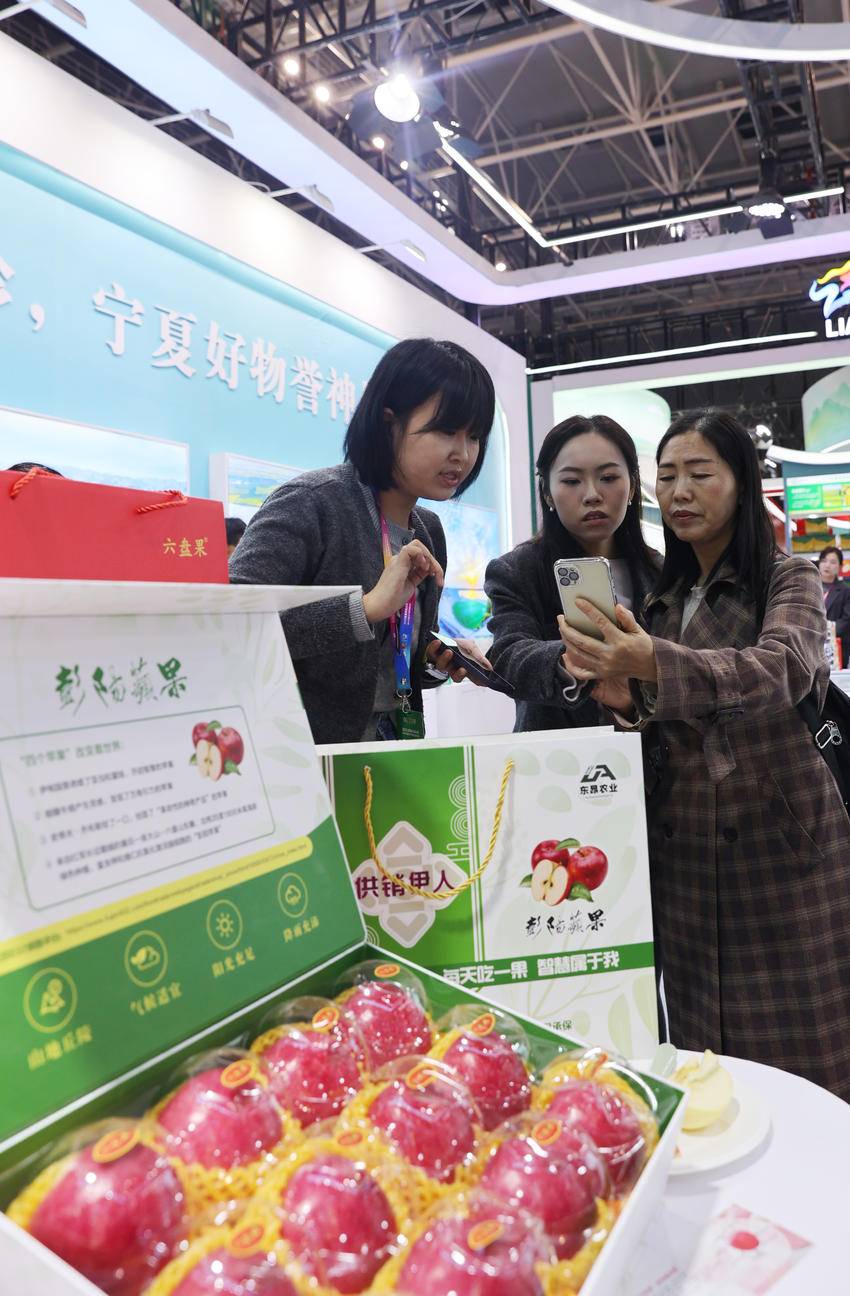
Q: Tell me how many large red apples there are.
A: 11